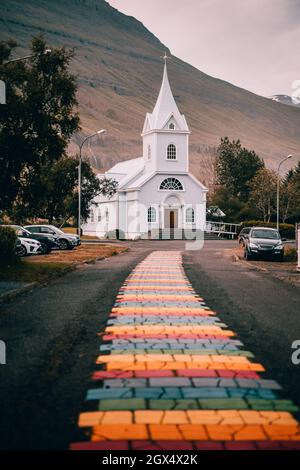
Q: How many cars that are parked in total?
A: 4